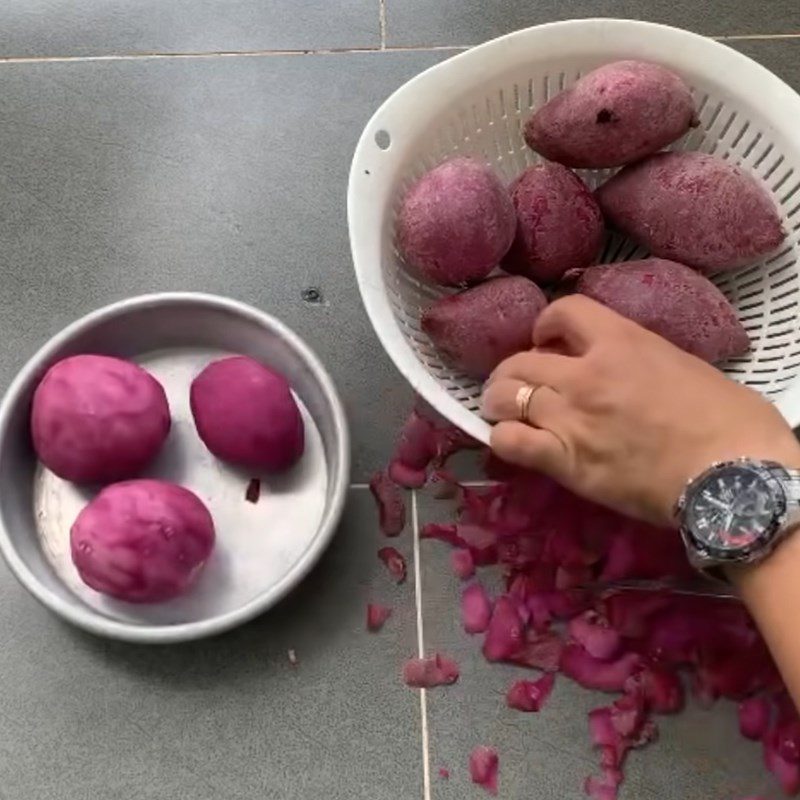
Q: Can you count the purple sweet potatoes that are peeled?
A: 3